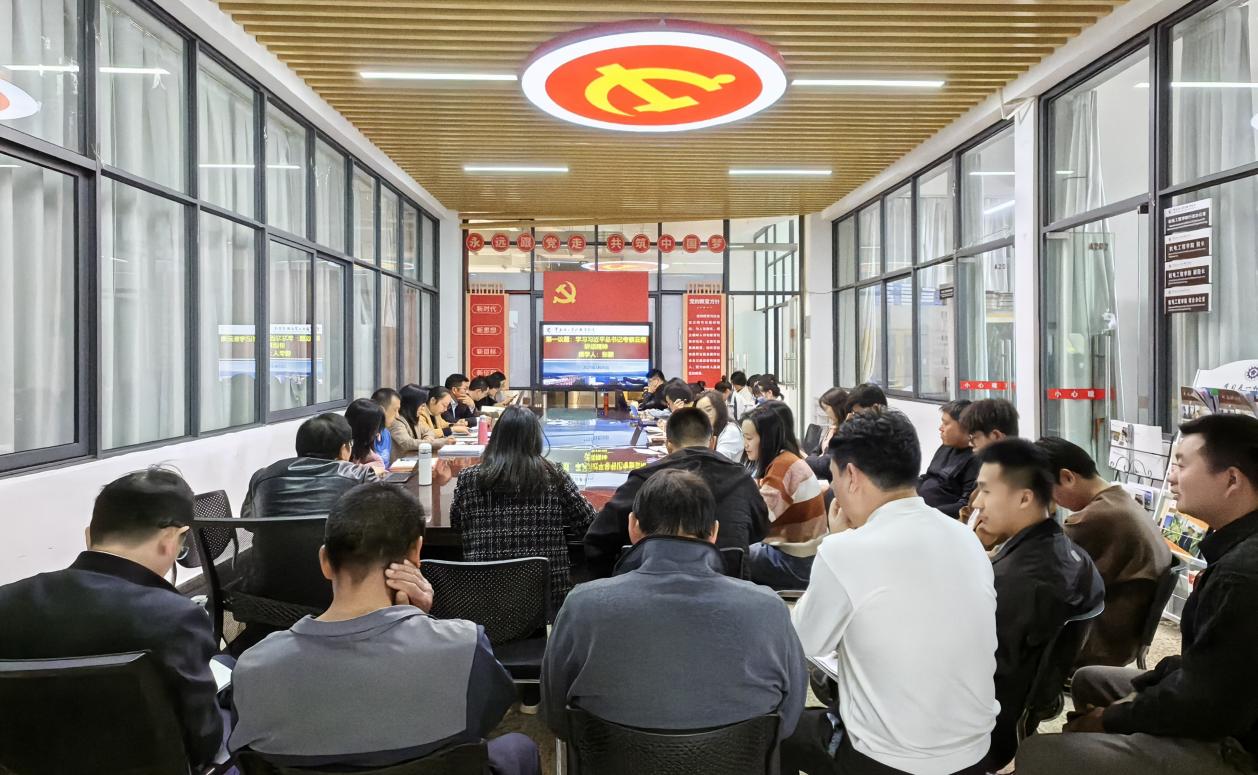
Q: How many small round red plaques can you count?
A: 10